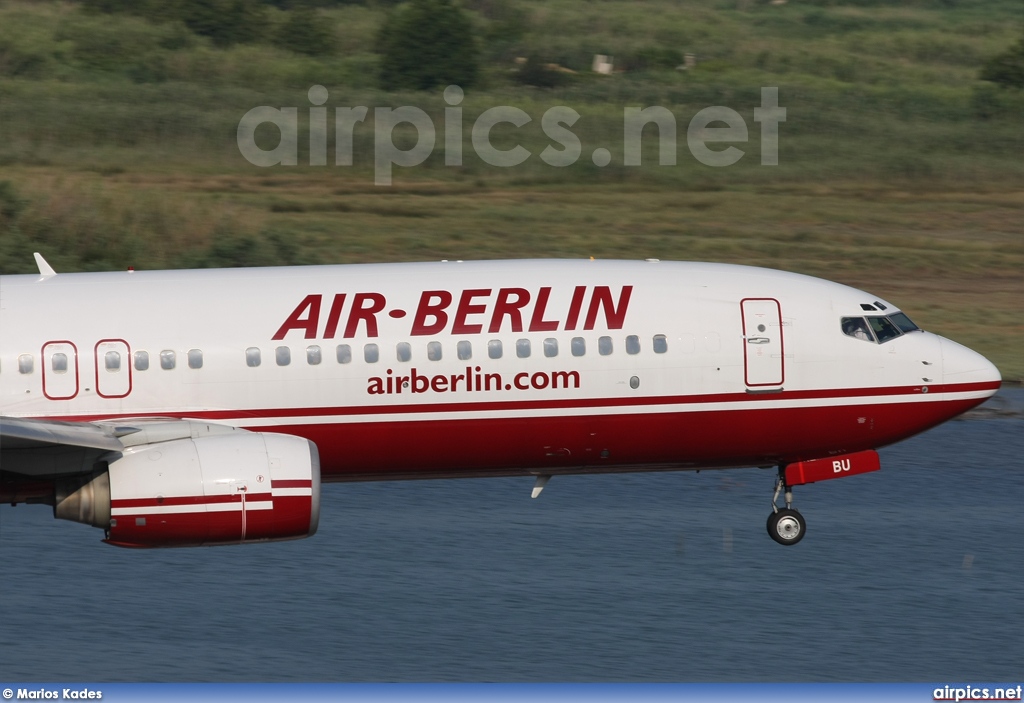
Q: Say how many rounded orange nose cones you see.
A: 0